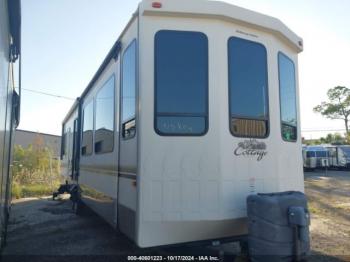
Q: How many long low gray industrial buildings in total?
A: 1